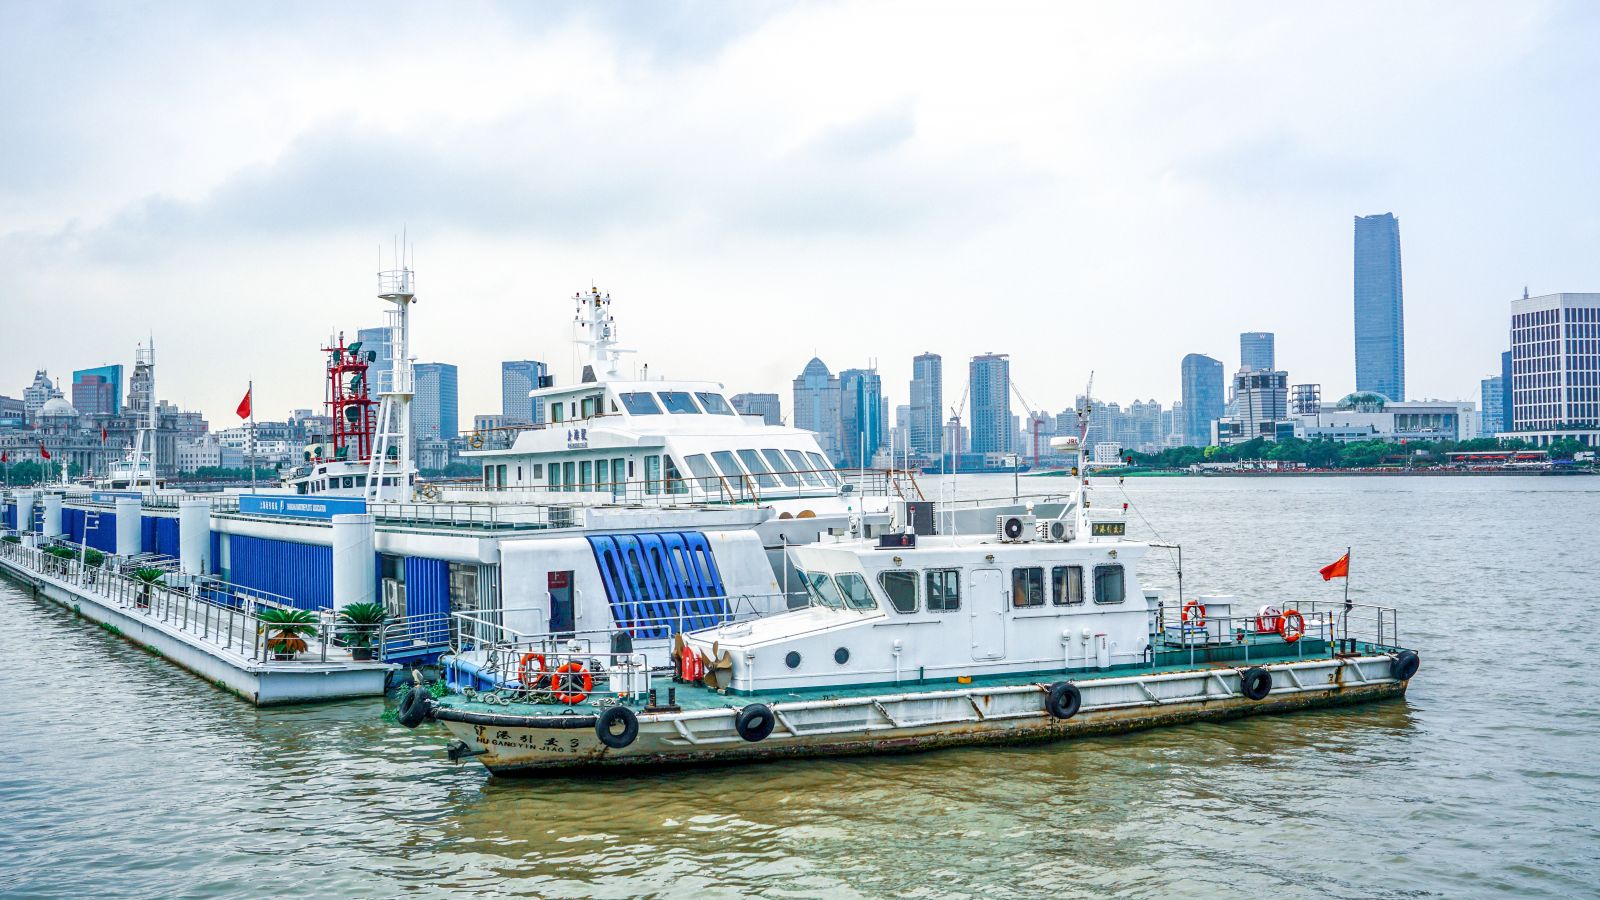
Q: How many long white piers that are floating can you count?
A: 1